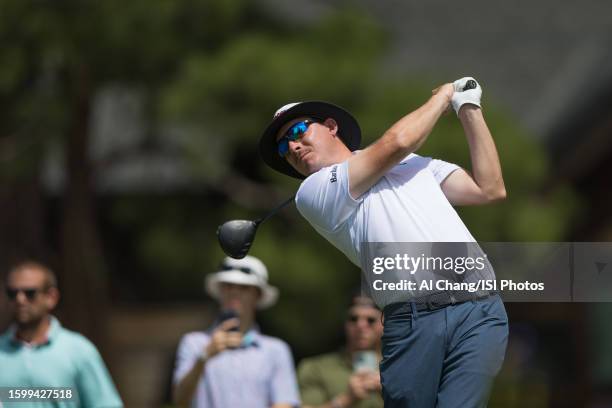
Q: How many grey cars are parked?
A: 0